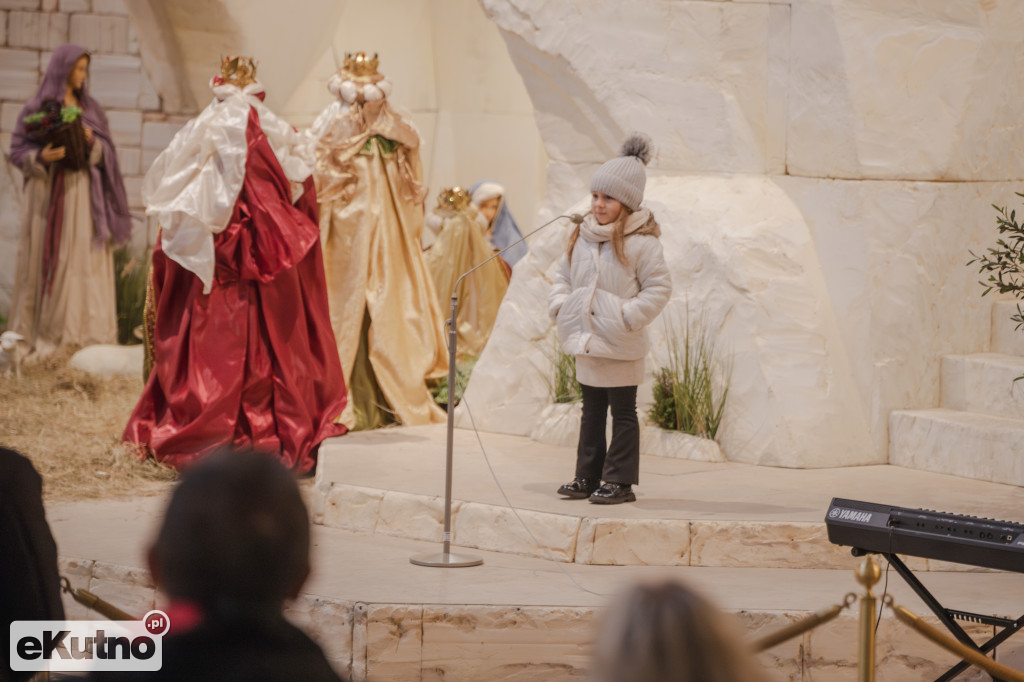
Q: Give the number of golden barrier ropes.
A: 3